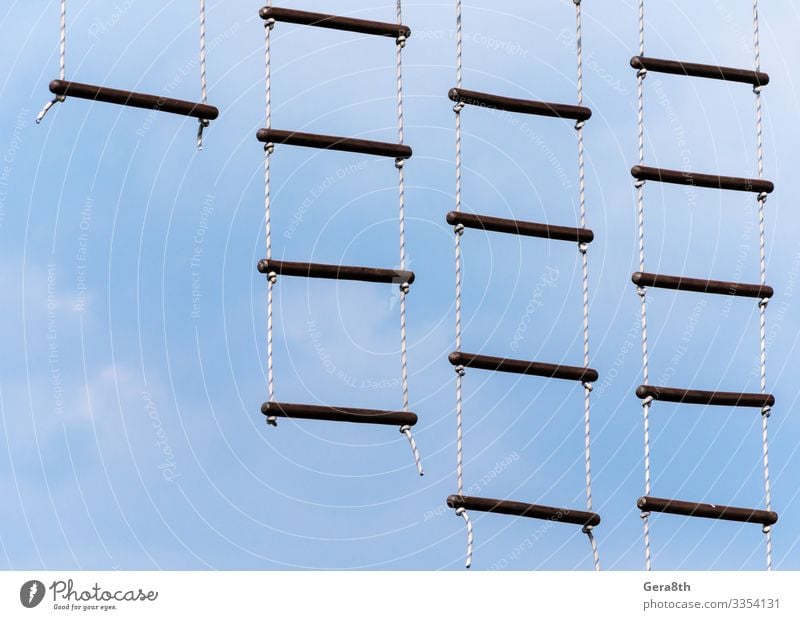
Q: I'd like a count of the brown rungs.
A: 14